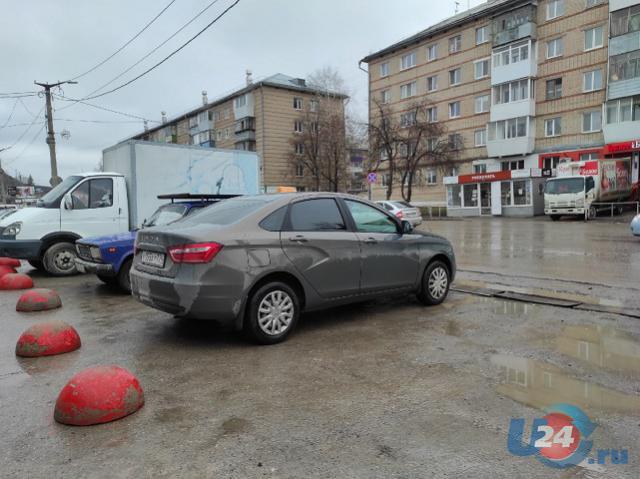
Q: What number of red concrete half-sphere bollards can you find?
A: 6